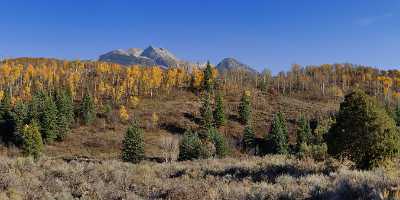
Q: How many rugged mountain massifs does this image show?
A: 2